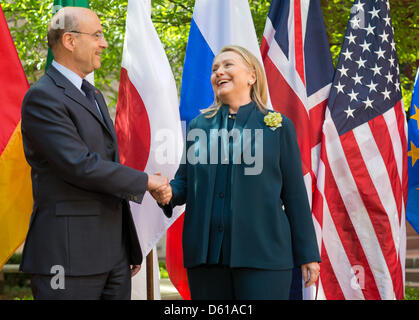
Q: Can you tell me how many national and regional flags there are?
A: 7